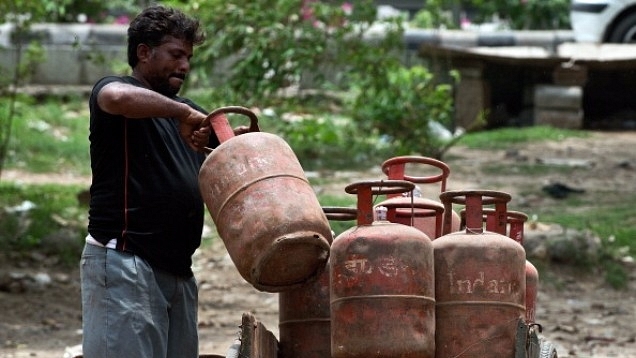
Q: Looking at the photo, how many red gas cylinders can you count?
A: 7